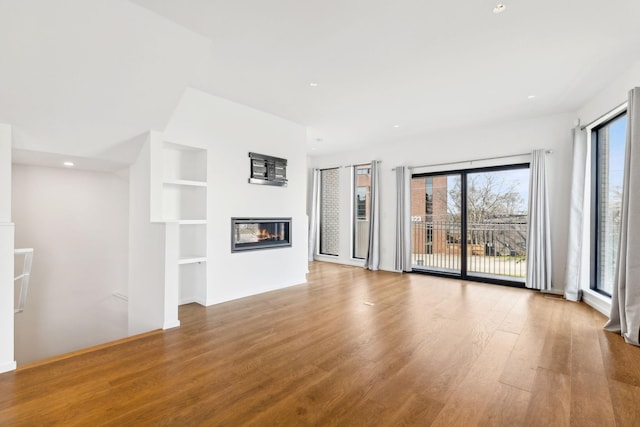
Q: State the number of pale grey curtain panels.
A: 6